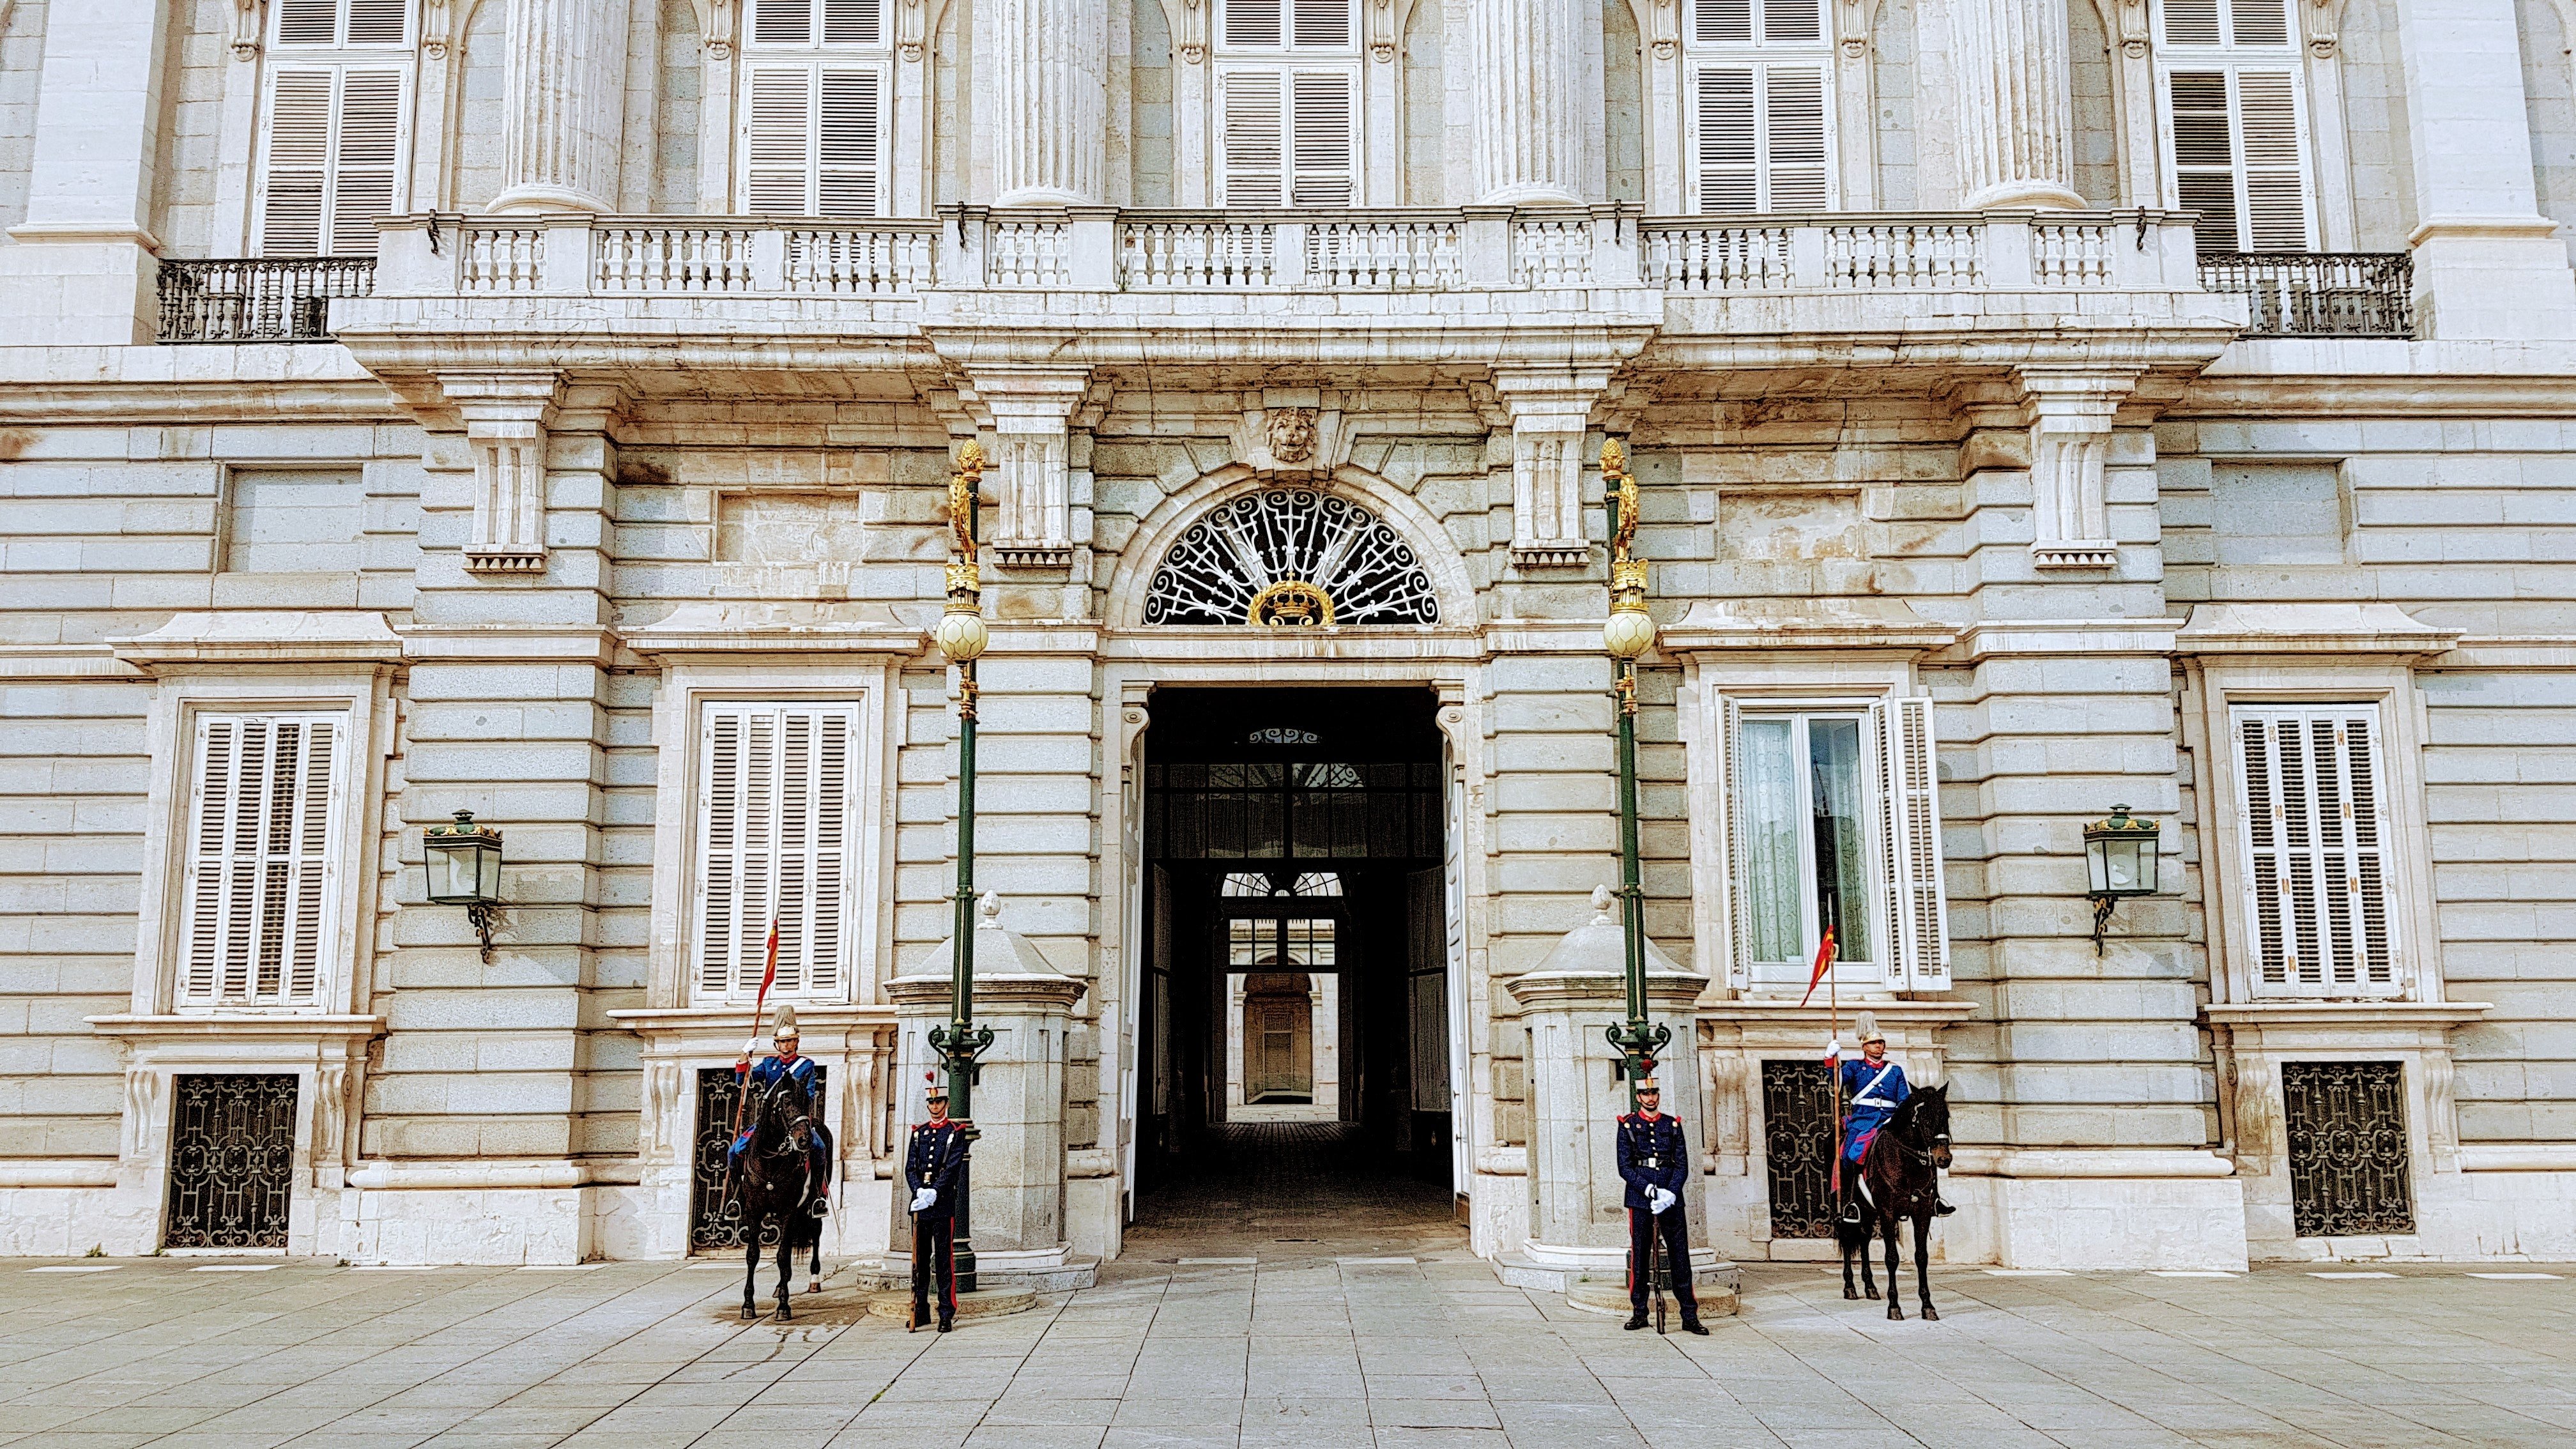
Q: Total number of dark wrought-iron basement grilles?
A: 4